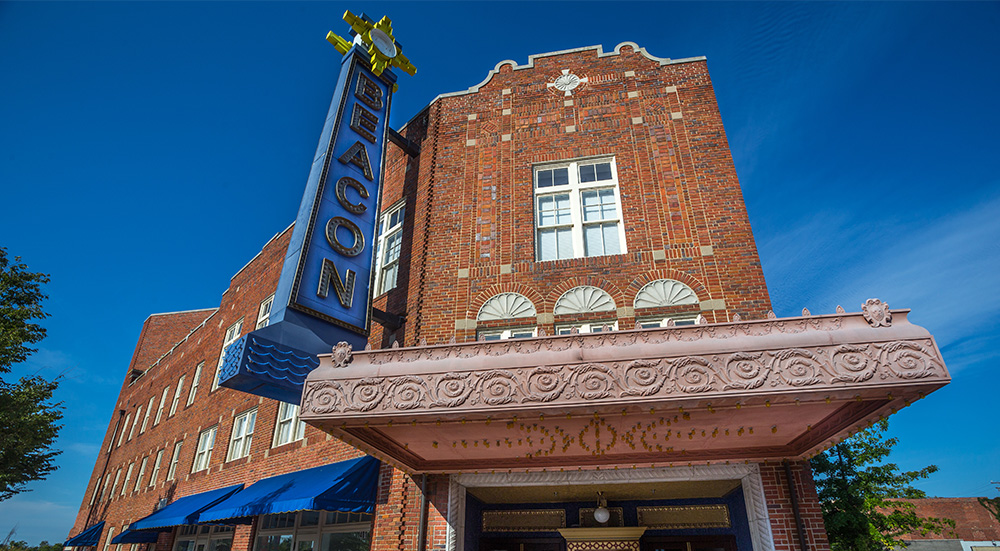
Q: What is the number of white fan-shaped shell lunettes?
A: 3